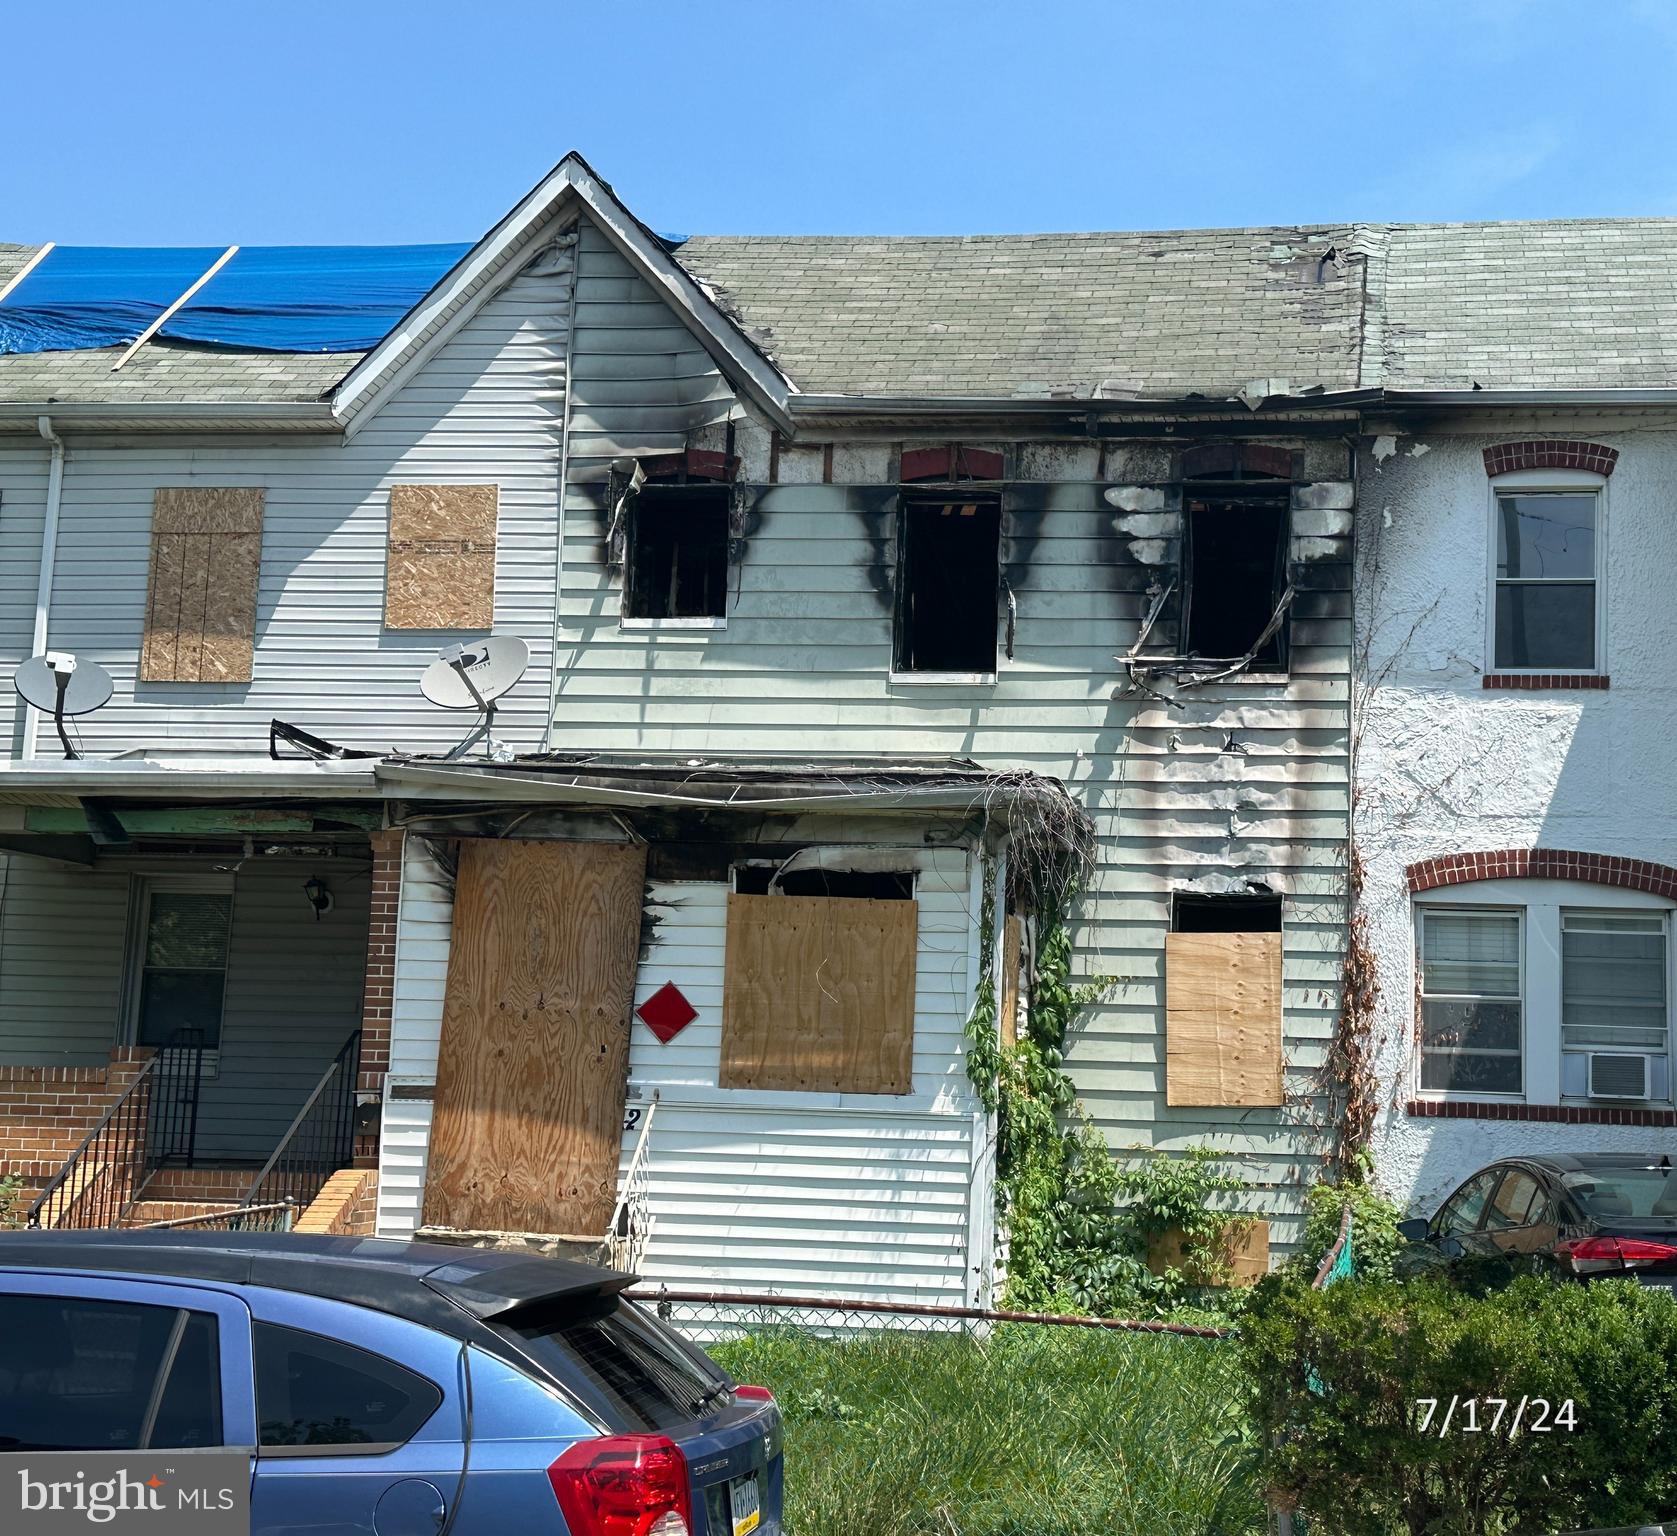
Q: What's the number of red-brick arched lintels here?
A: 5